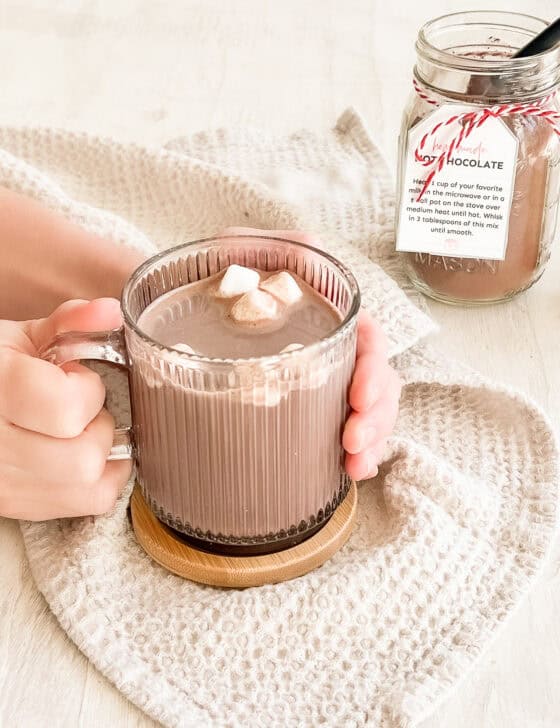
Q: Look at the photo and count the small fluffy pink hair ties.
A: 0